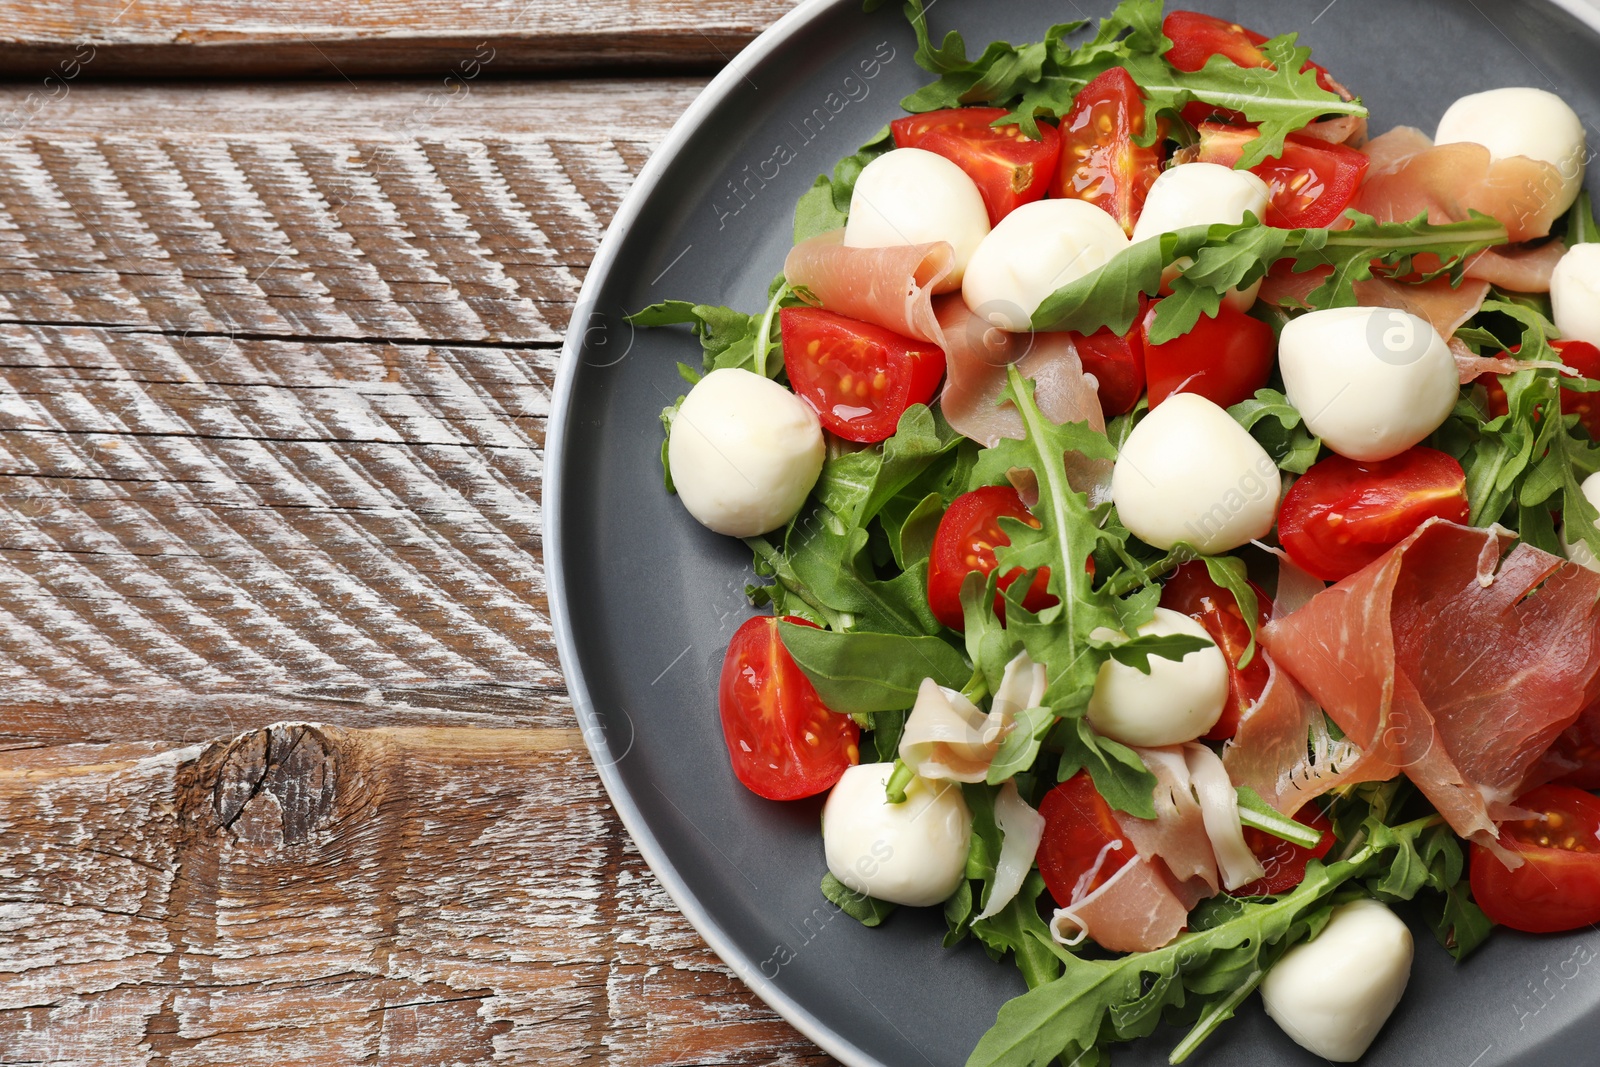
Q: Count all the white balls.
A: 12